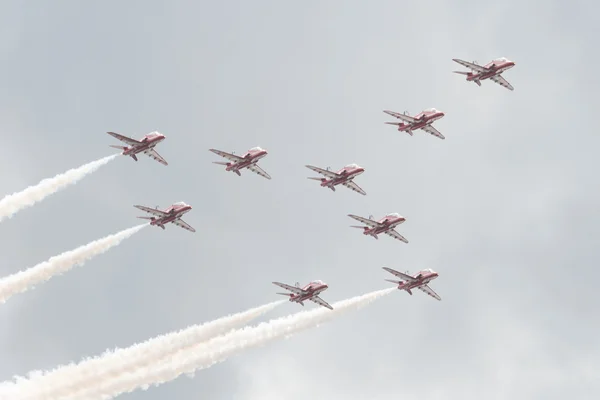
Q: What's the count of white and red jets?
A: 9